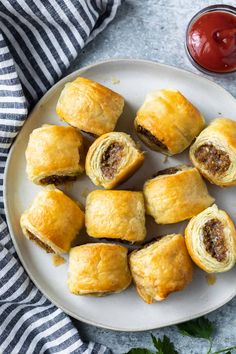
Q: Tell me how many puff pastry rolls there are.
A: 11